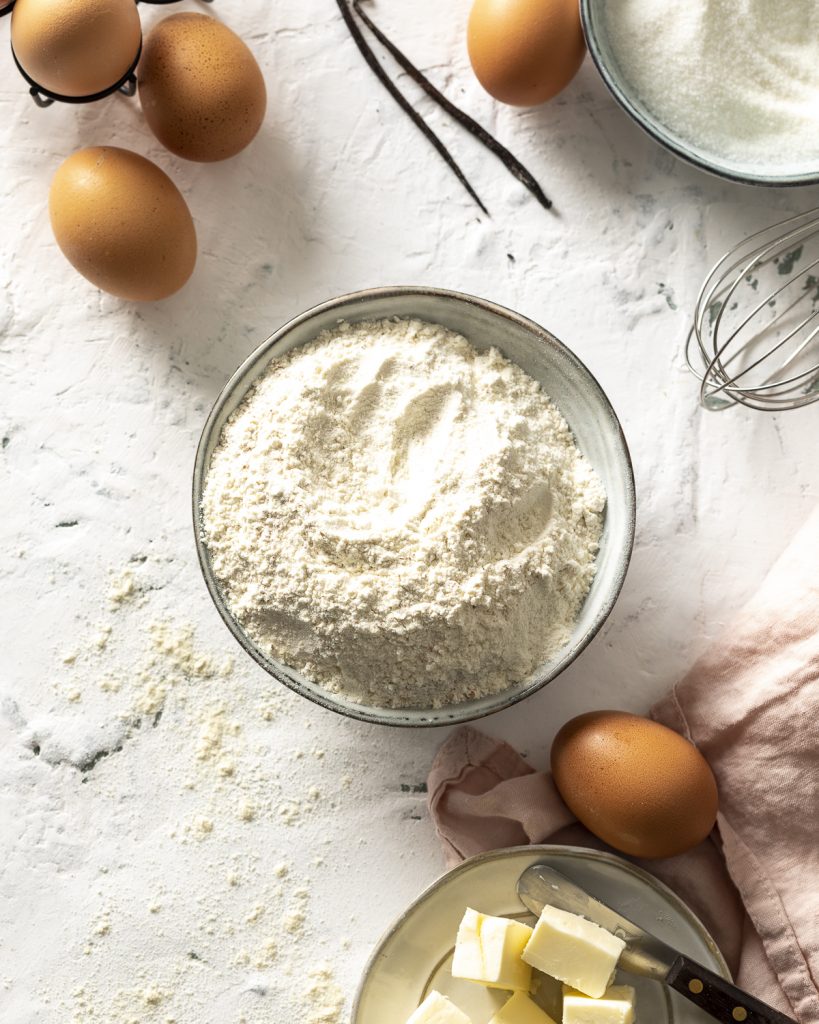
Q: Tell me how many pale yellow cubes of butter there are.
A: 5